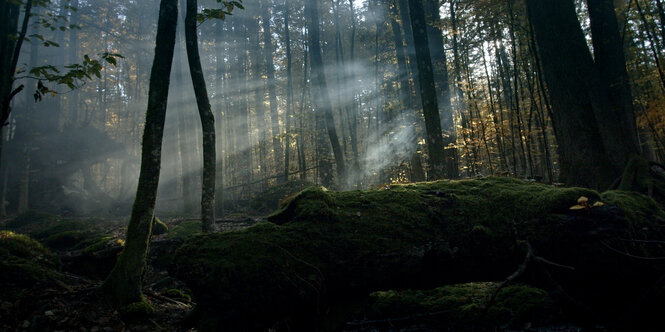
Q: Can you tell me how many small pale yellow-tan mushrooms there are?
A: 3